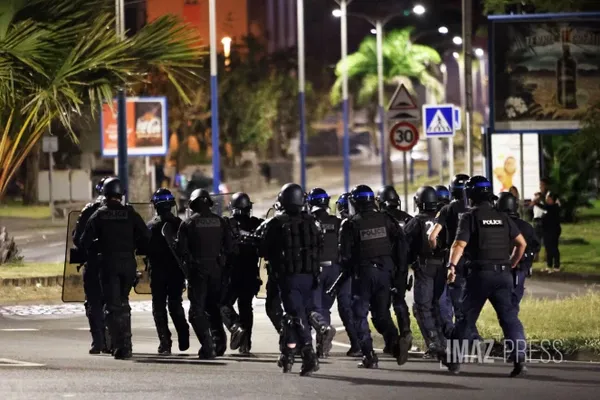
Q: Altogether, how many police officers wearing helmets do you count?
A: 15